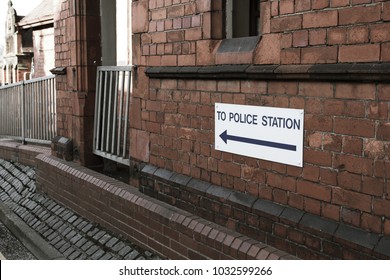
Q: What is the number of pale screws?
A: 4